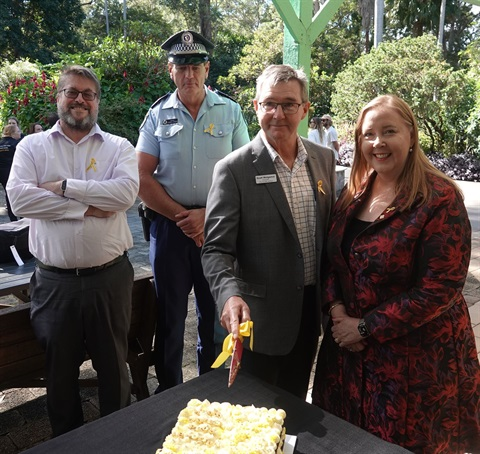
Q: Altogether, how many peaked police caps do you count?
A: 1